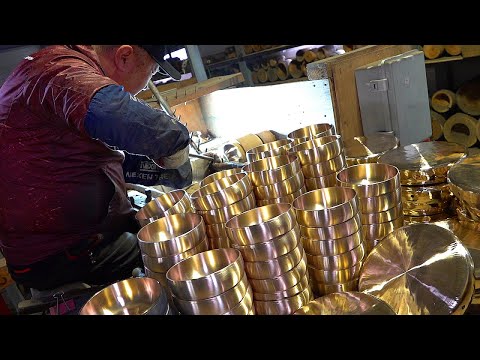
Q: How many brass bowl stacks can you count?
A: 13